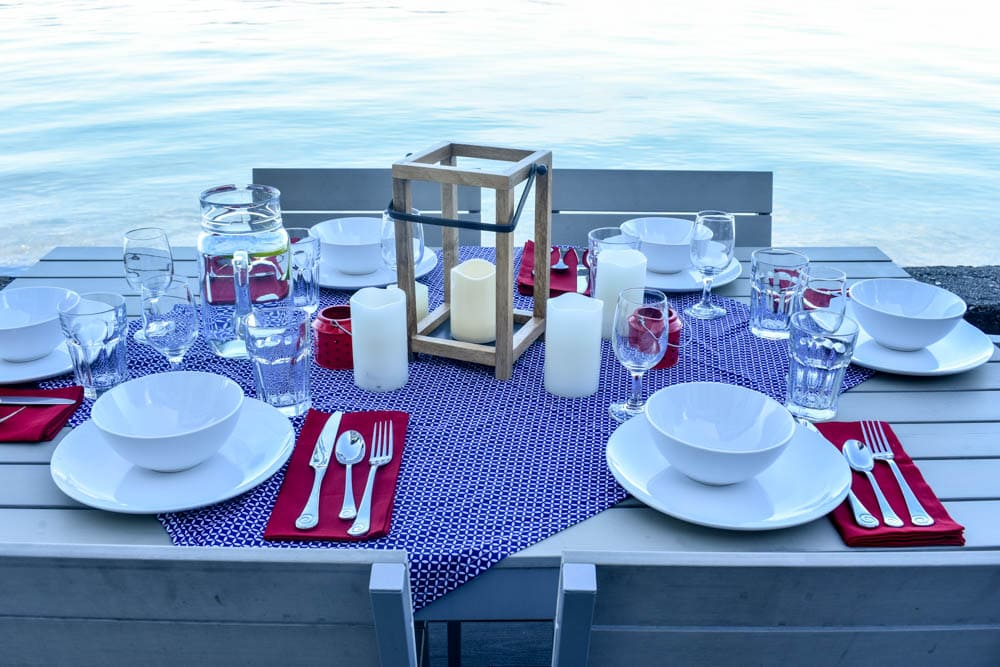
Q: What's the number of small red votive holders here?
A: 2